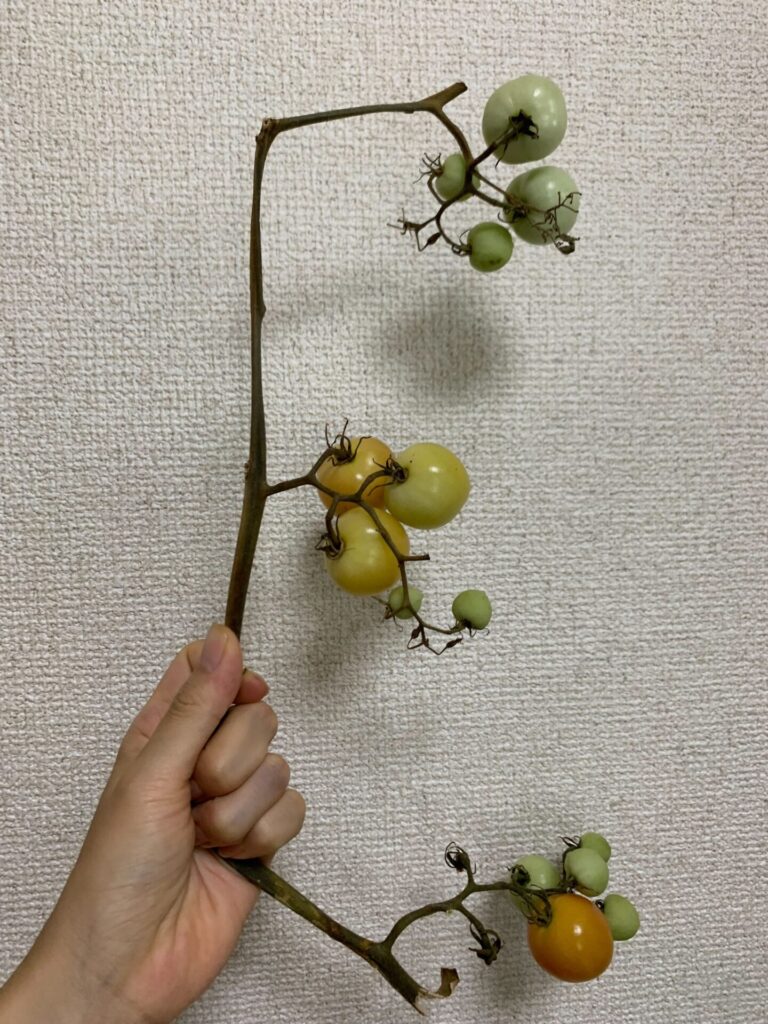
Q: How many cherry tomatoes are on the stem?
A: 14